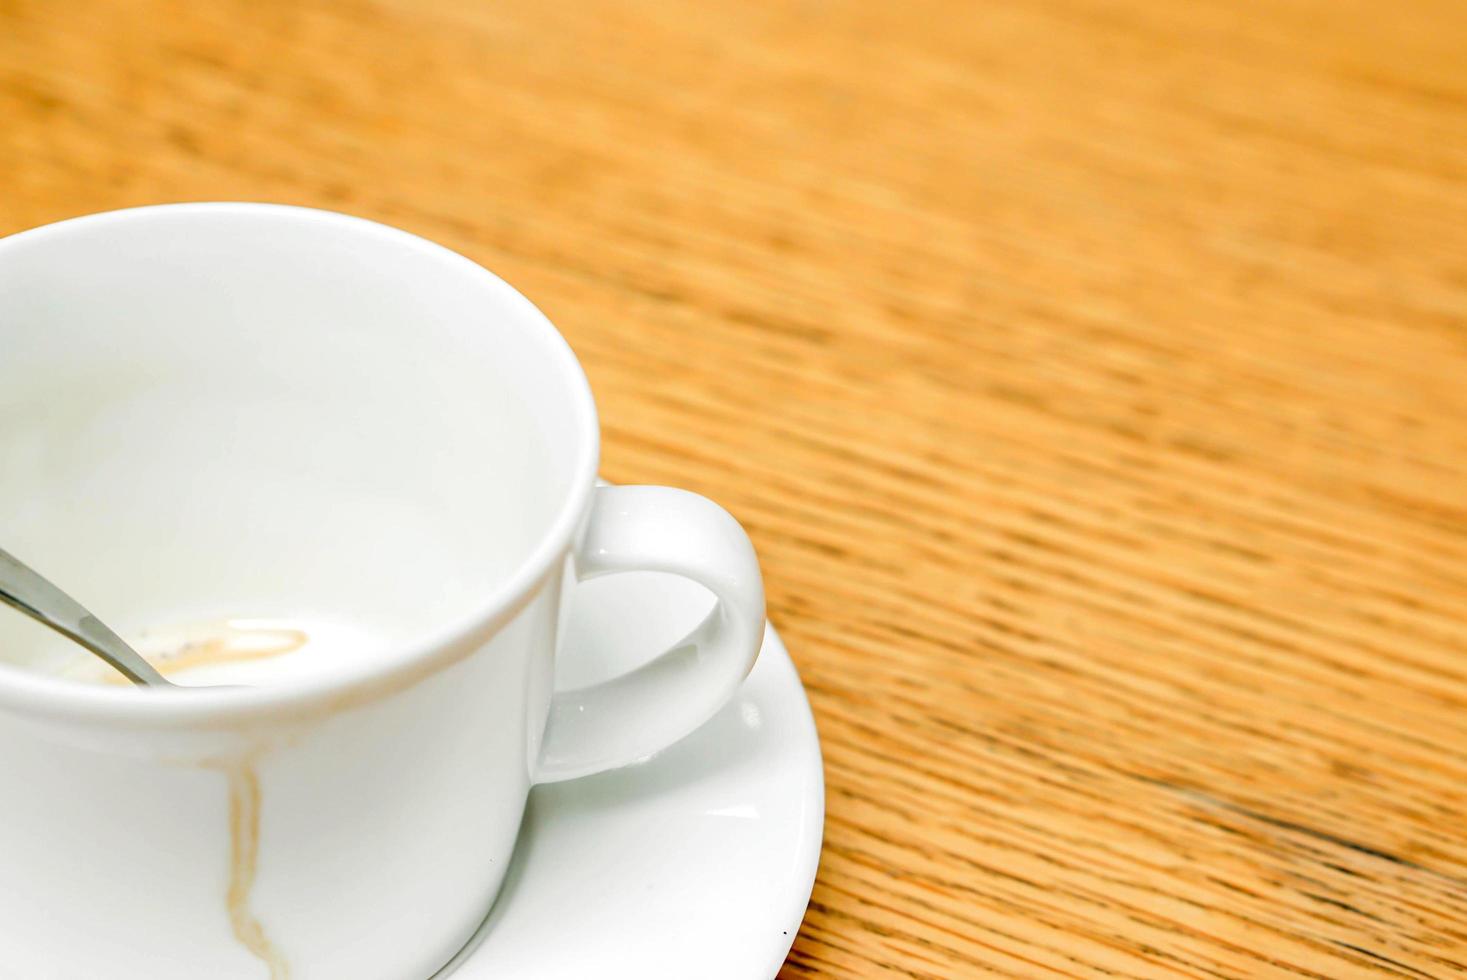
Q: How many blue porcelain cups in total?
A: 0